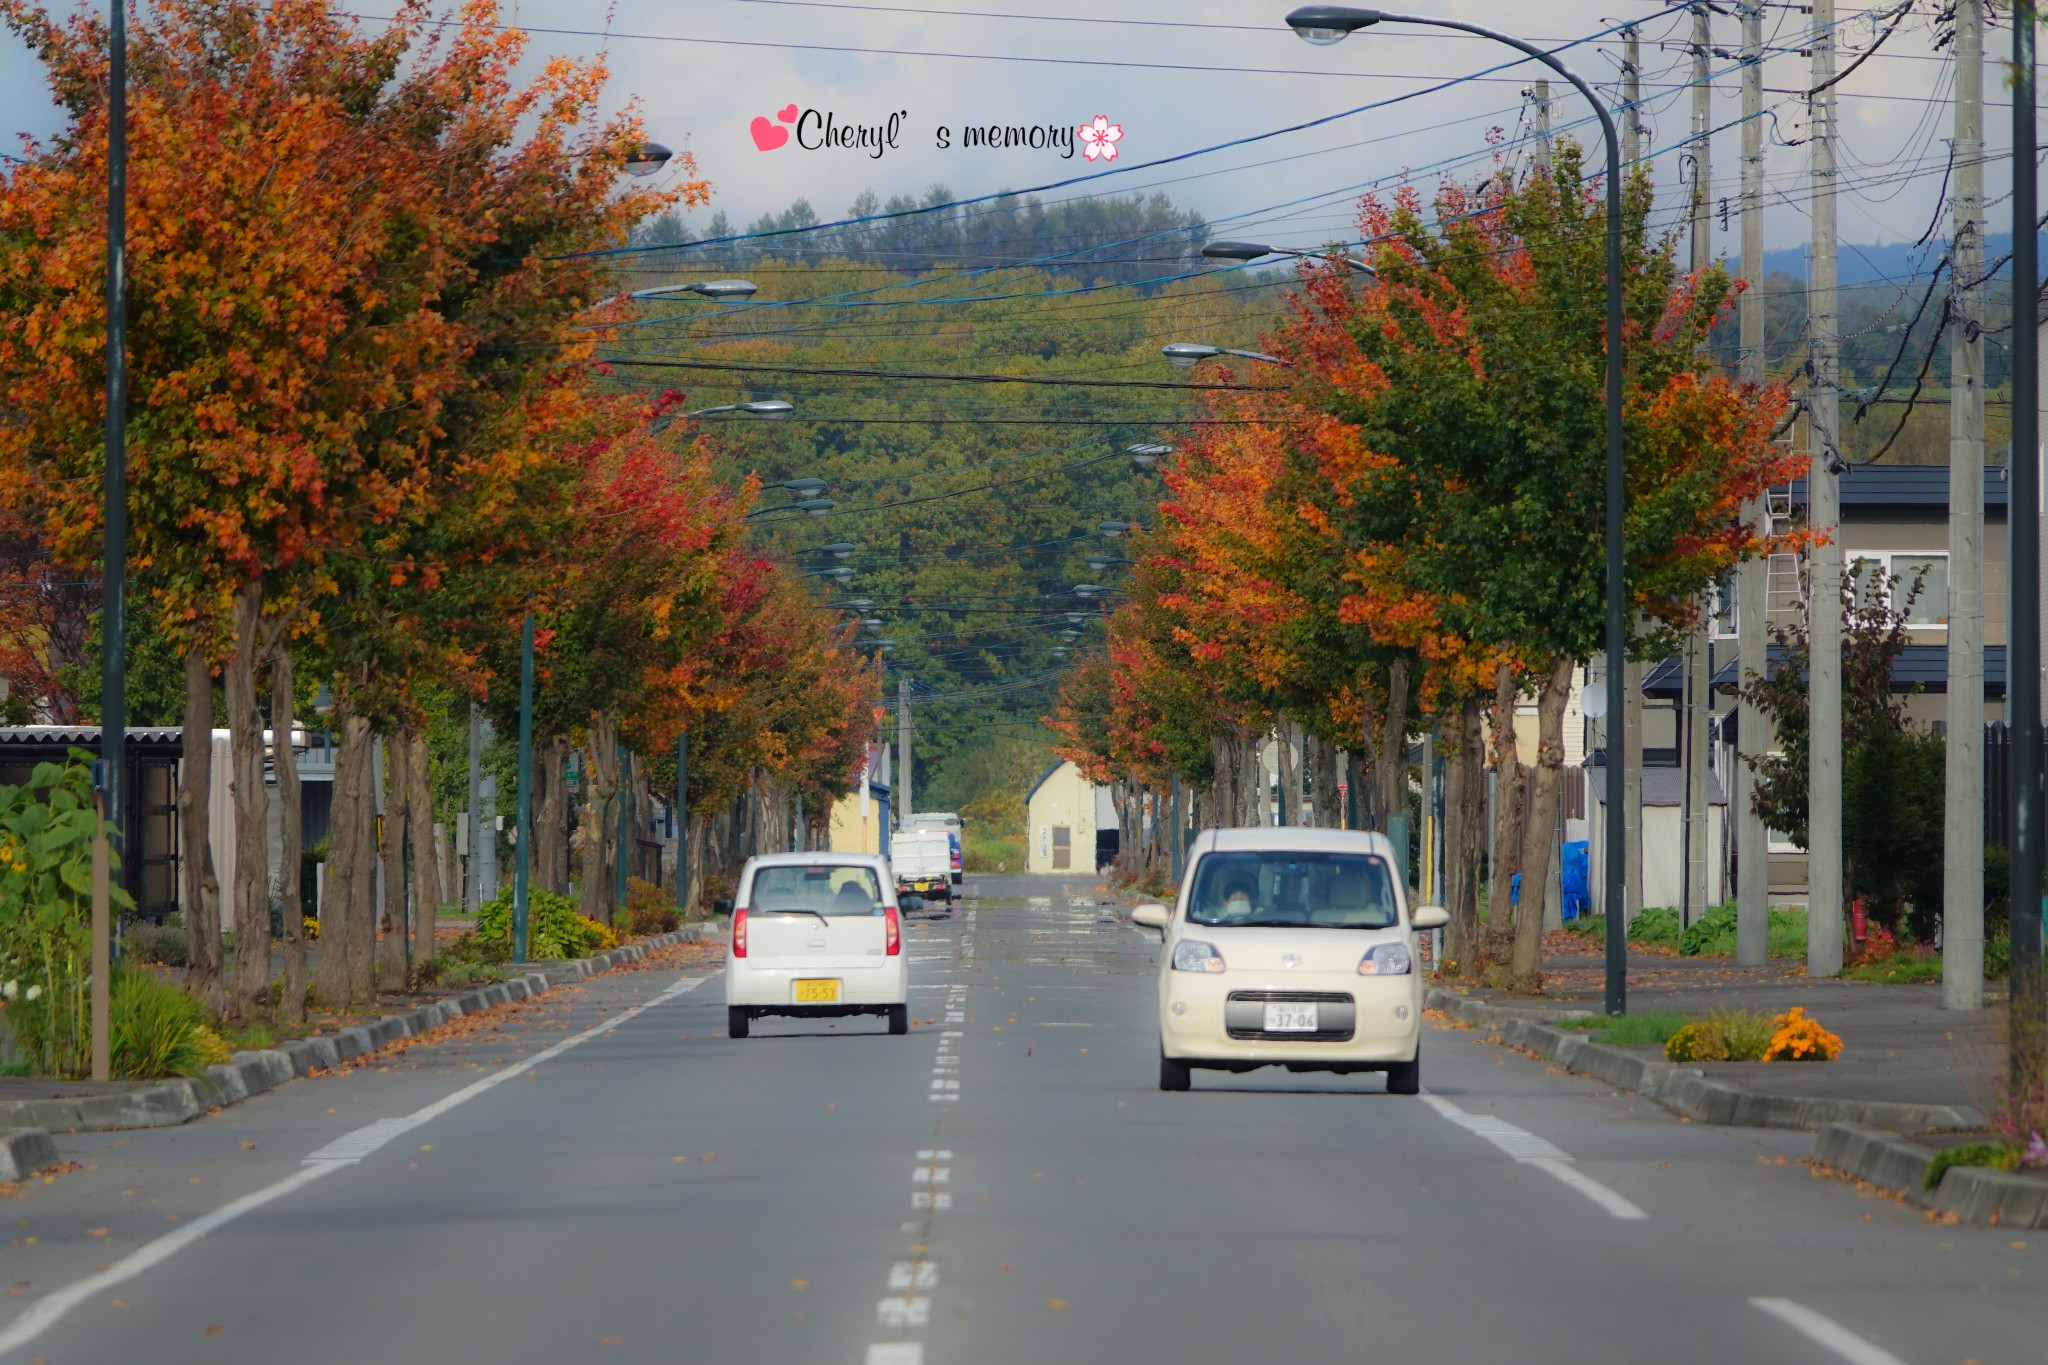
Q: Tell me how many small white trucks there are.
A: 1